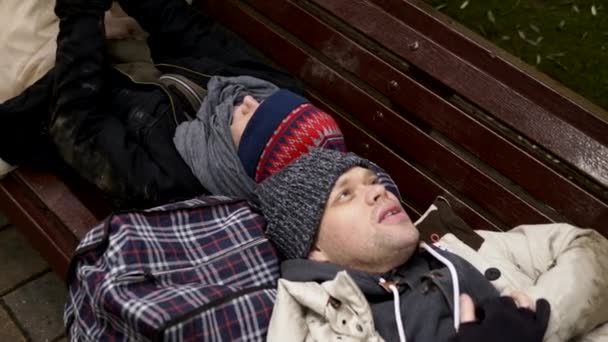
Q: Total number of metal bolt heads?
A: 4